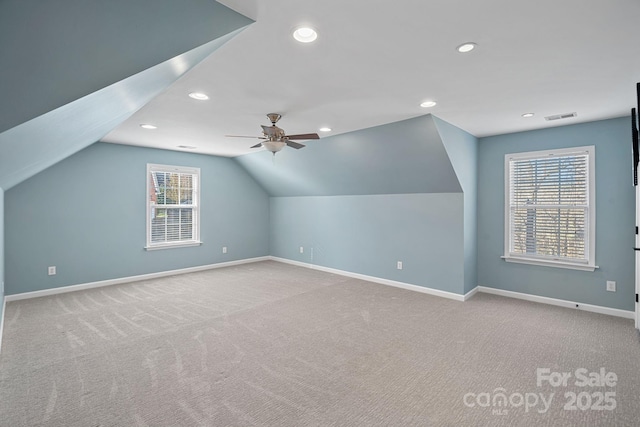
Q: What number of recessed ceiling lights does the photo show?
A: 7